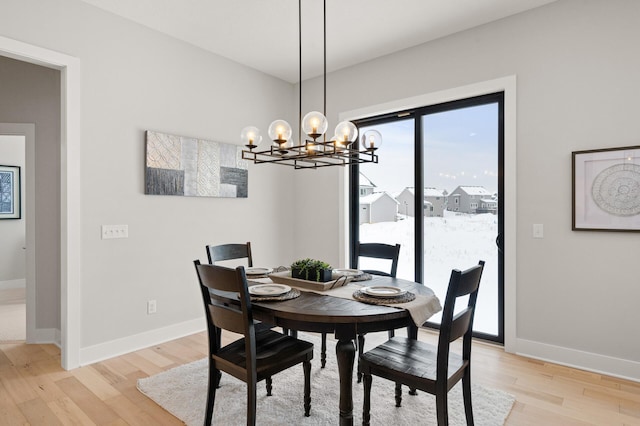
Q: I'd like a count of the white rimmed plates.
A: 4